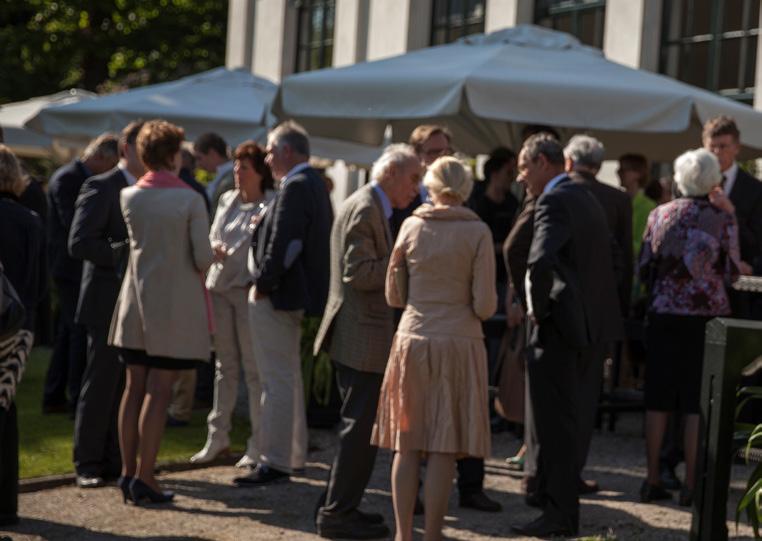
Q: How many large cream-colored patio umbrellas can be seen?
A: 3